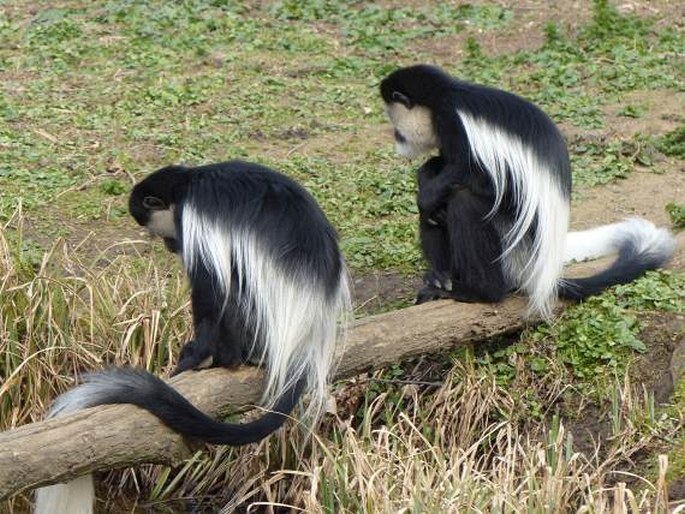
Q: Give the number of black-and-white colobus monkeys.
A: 2